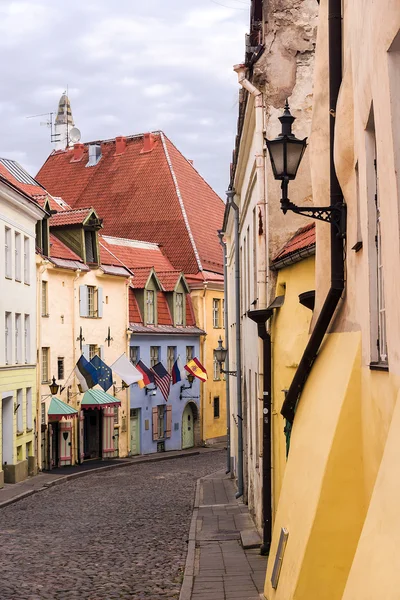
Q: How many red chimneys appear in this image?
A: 3